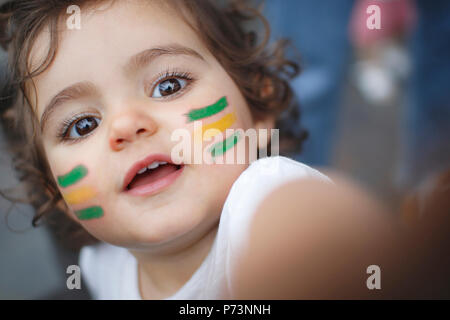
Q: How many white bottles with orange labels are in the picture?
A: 0